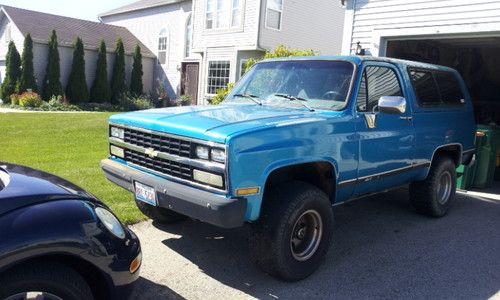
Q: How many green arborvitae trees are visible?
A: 7